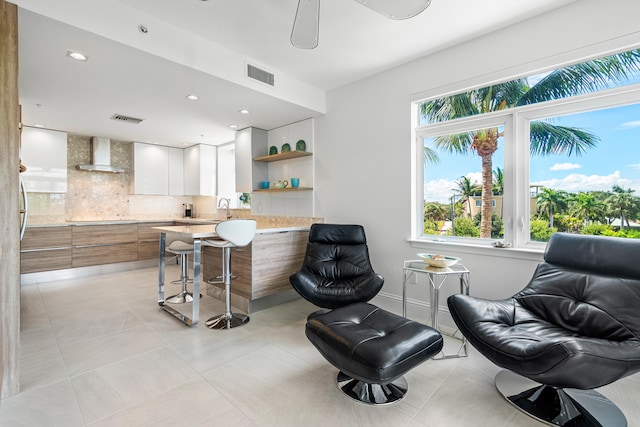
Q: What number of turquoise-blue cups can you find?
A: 2